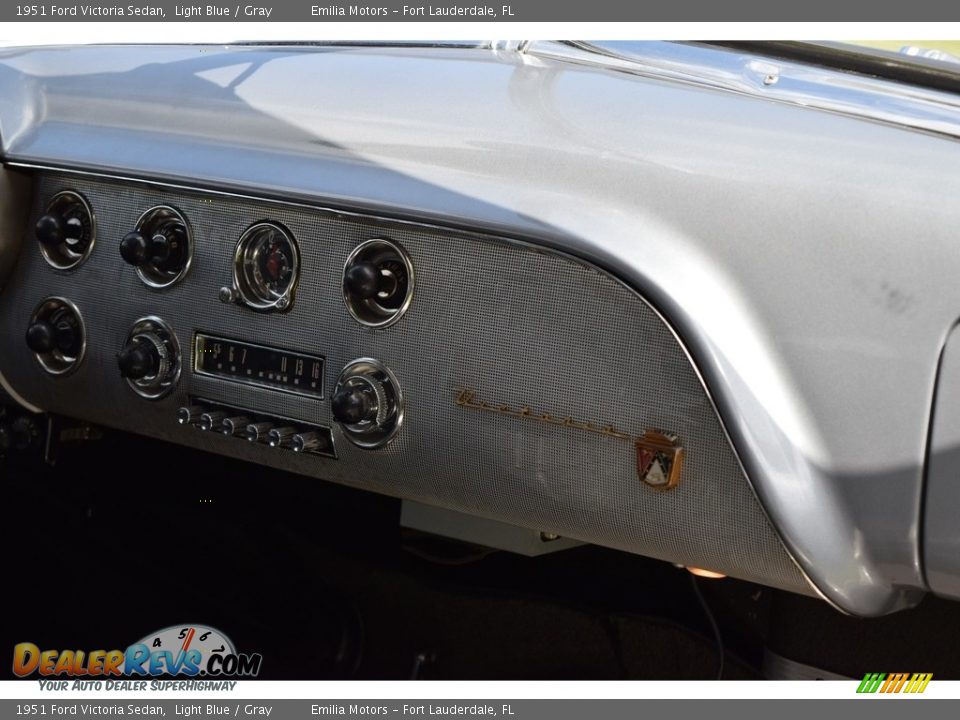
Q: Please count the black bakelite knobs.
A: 6